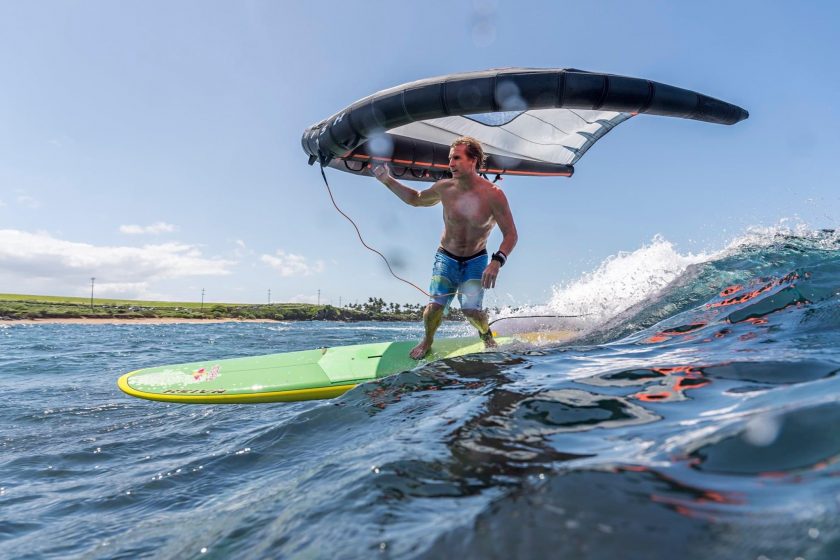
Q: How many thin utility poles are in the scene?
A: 5